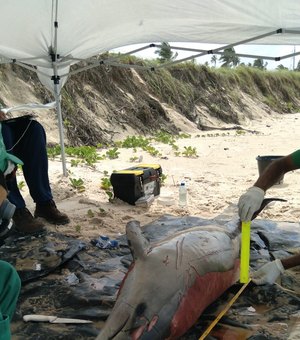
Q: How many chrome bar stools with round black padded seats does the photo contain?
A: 0